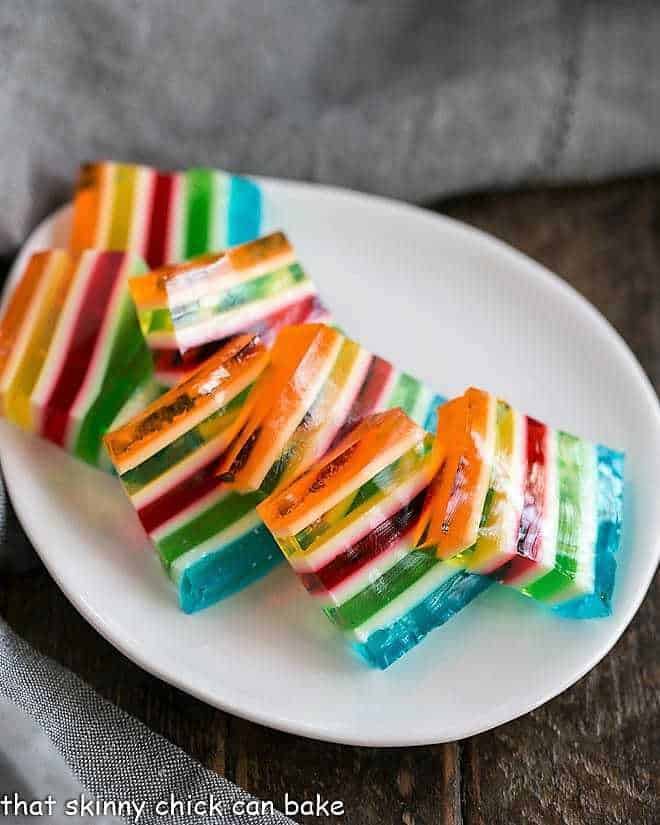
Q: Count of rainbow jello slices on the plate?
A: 7